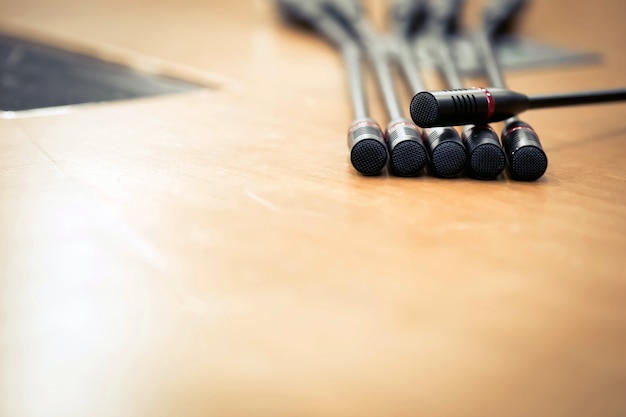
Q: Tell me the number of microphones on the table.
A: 6